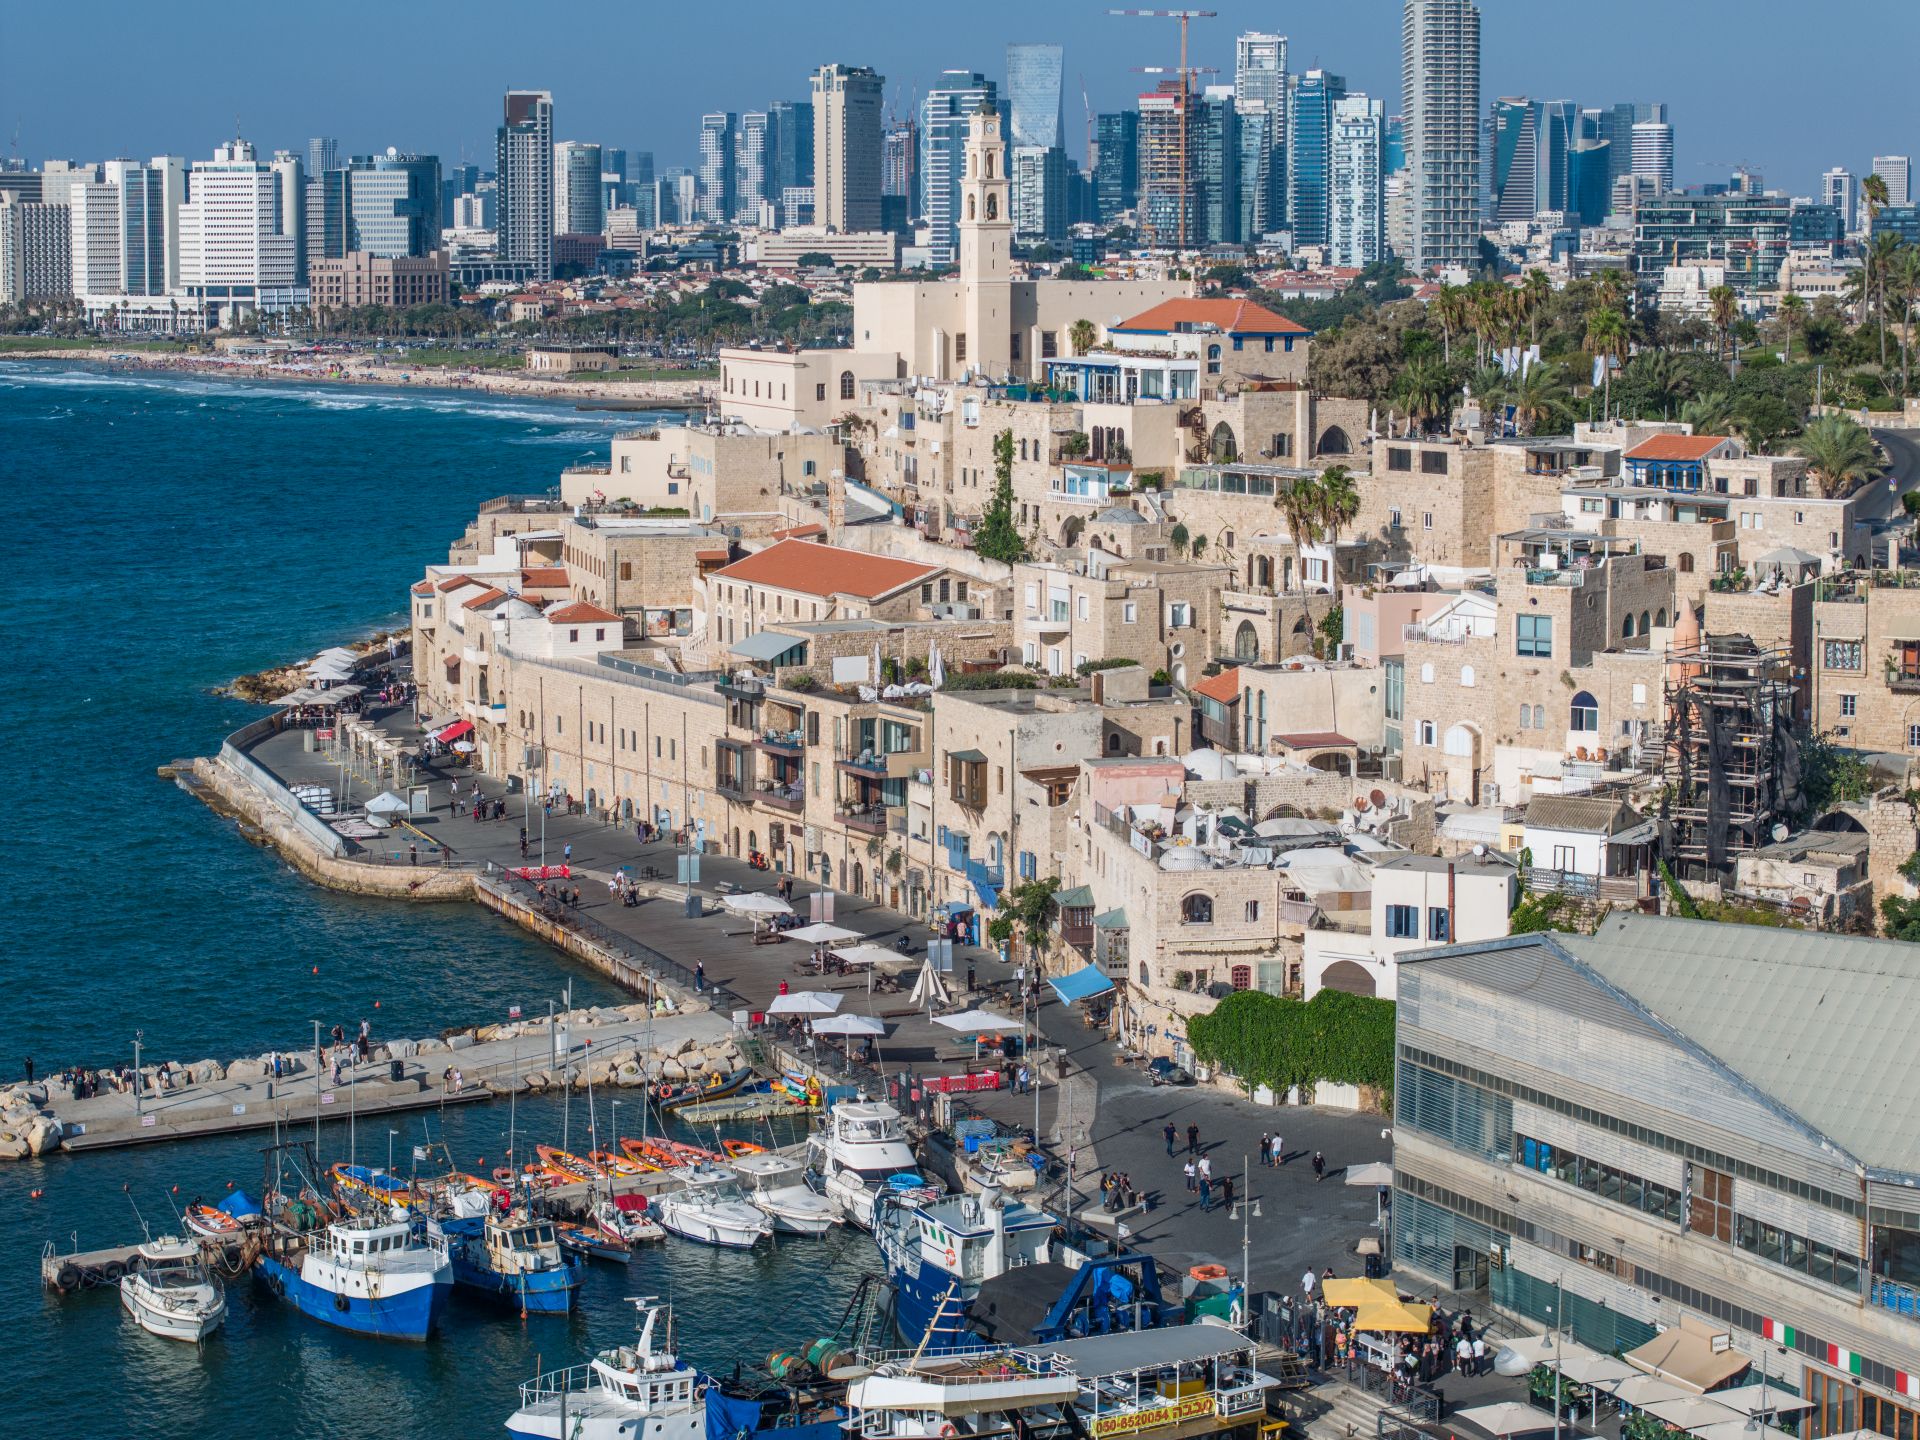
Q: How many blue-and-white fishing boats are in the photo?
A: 4